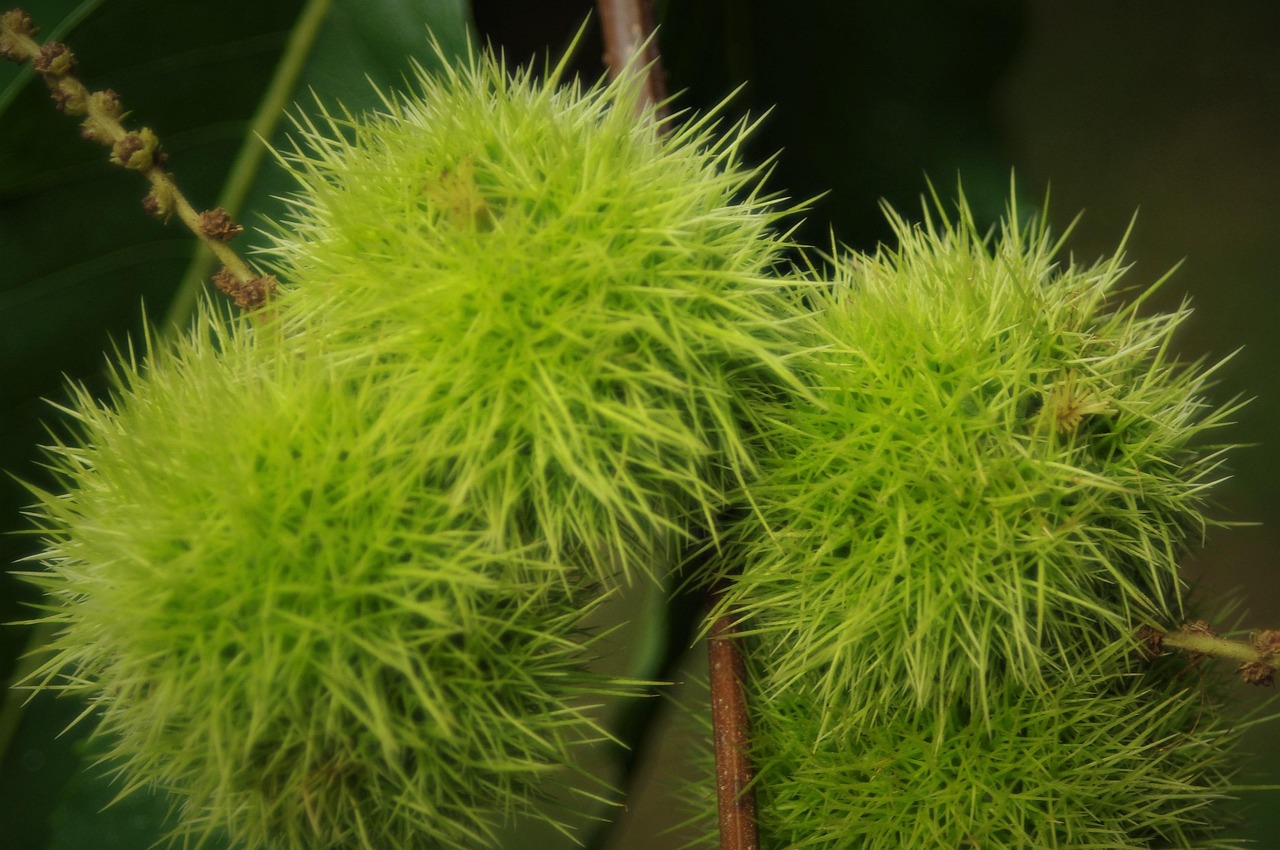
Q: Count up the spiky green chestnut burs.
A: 4